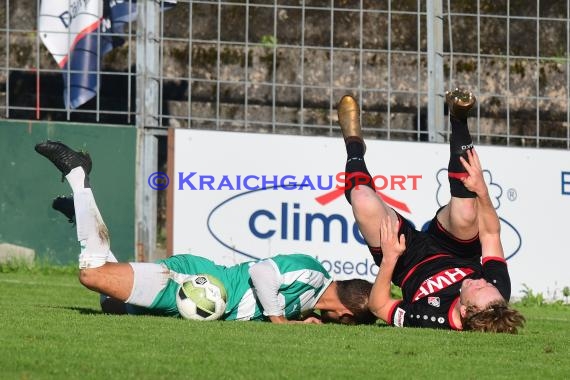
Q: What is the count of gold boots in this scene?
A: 2